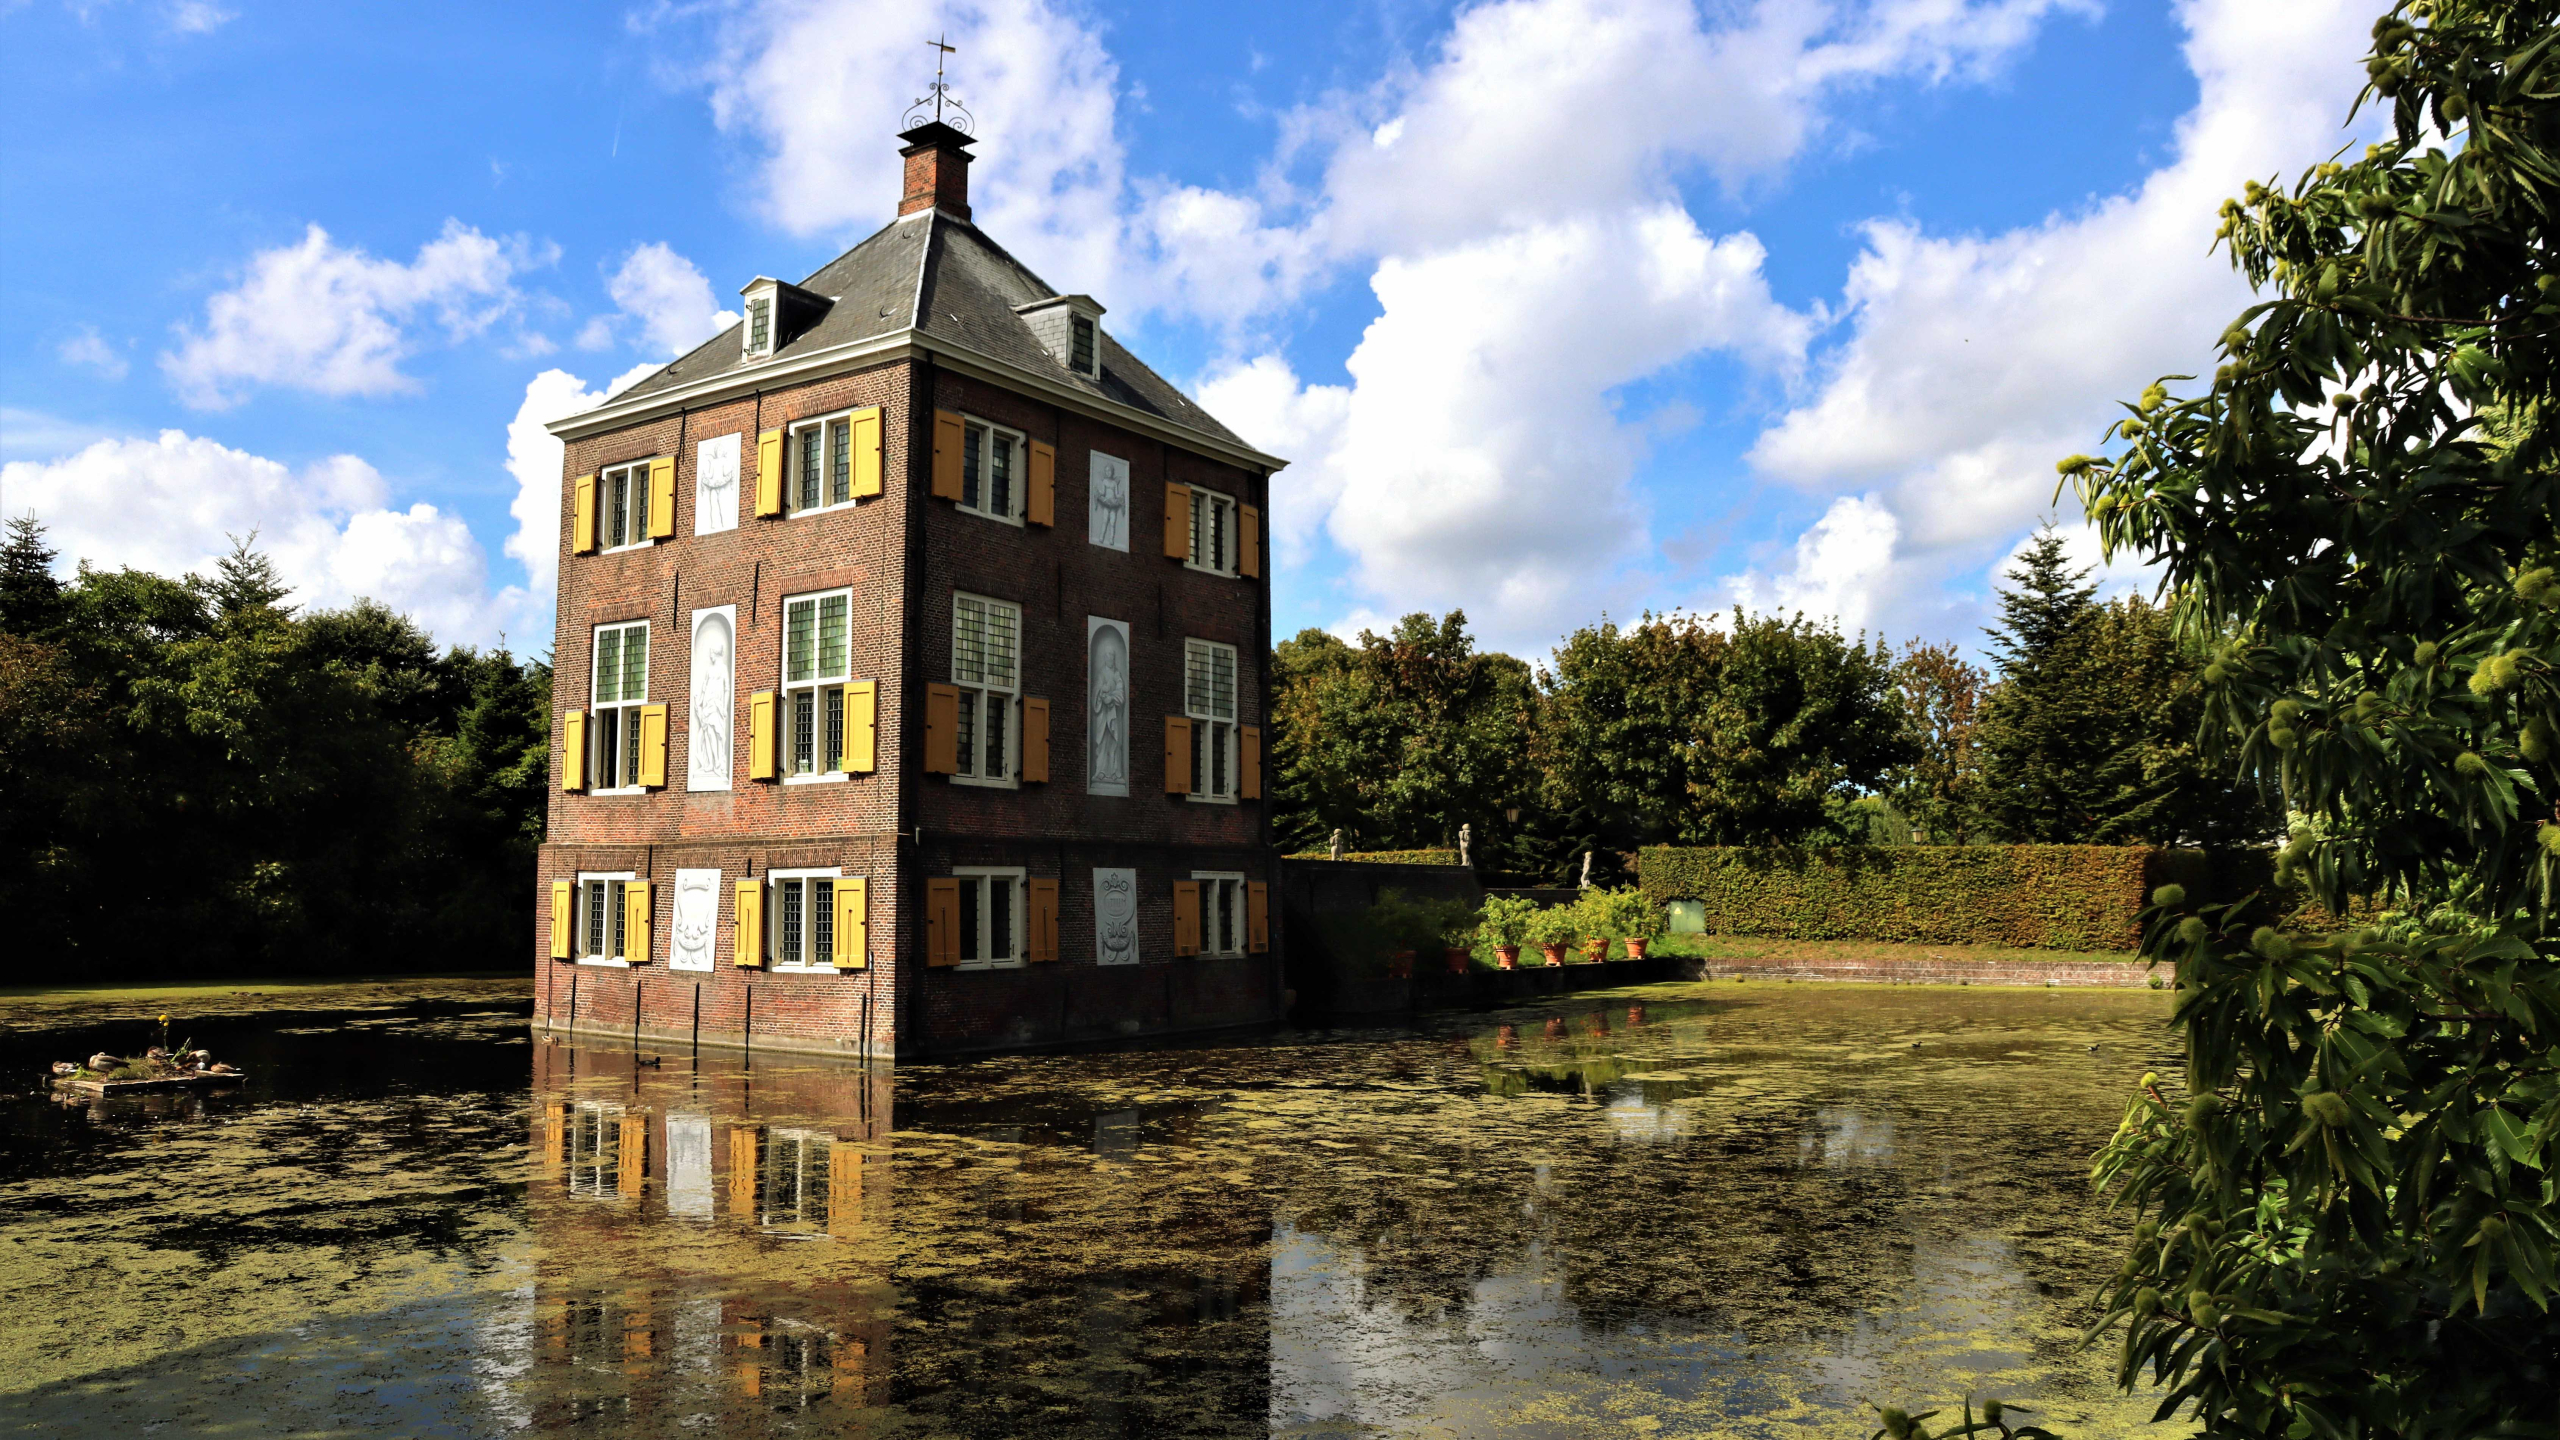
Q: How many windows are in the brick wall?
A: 12